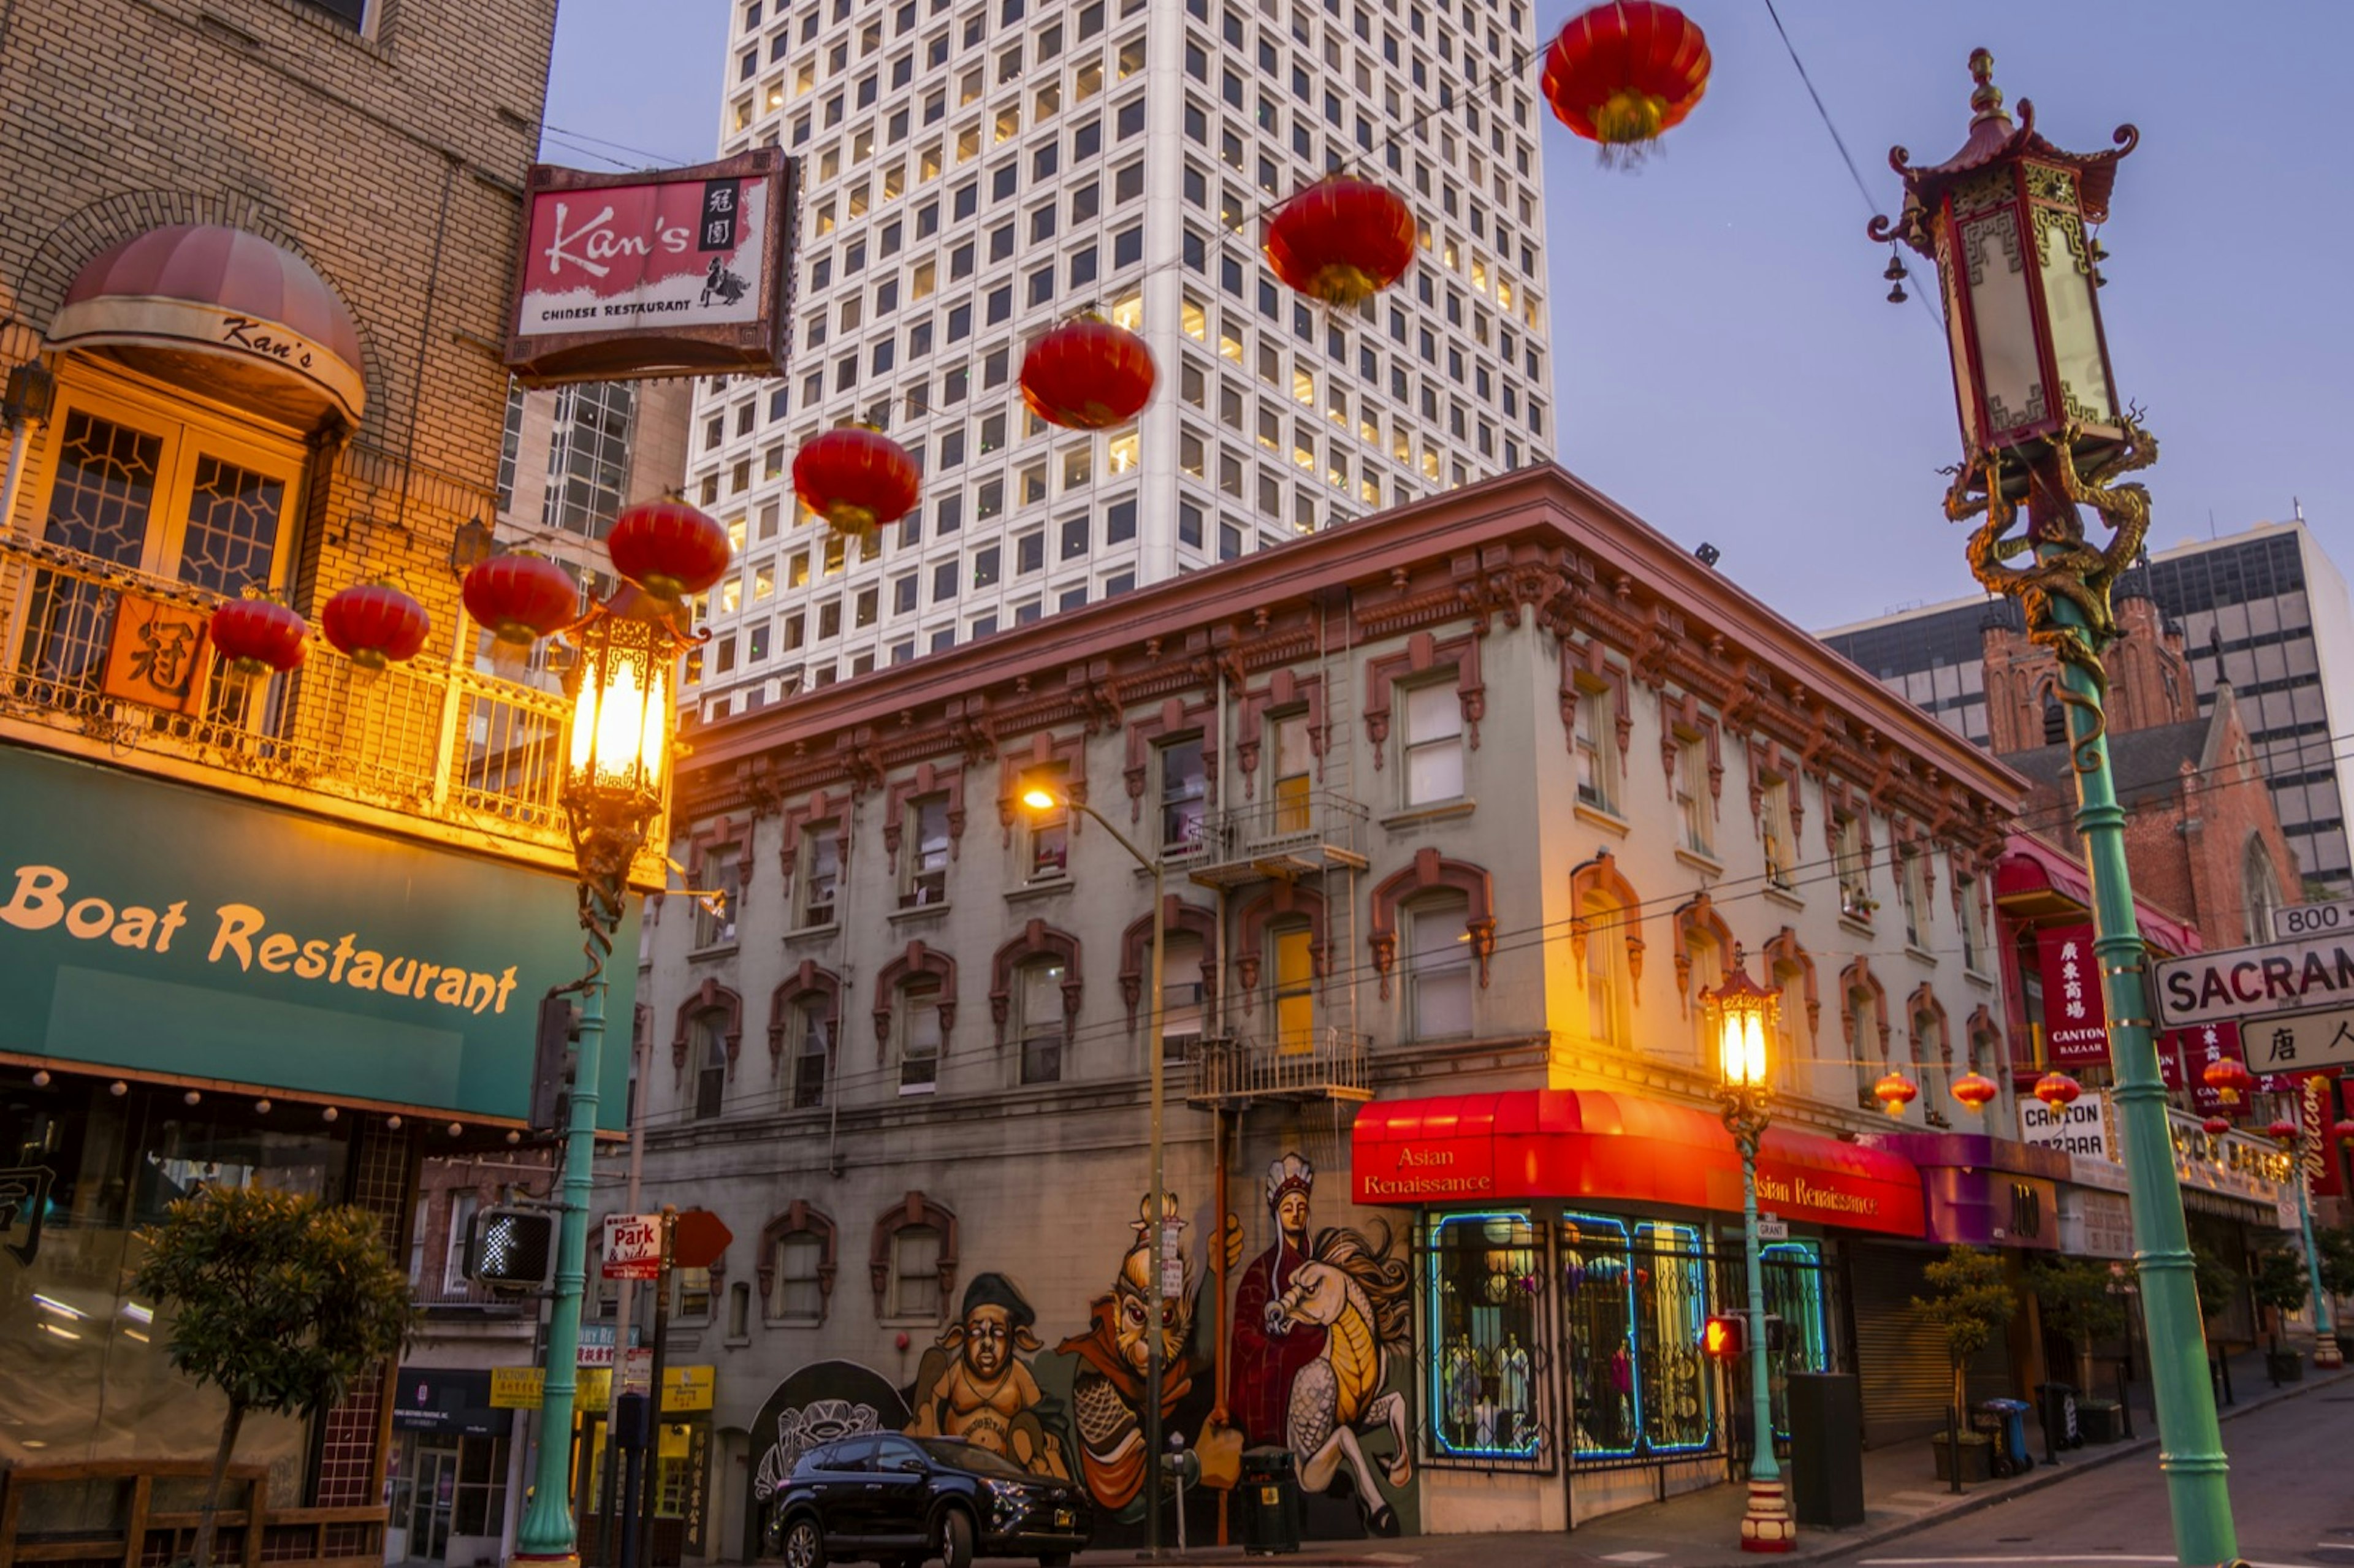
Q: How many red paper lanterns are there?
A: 15